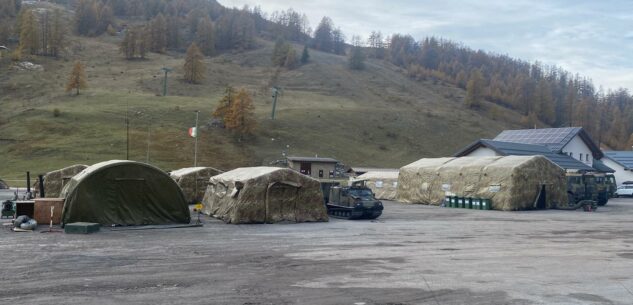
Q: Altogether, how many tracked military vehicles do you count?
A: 1